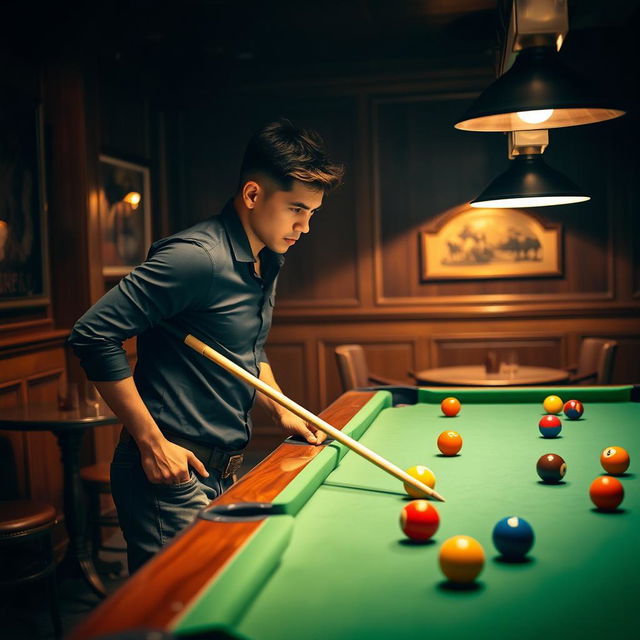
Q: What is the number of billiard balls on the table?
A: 12